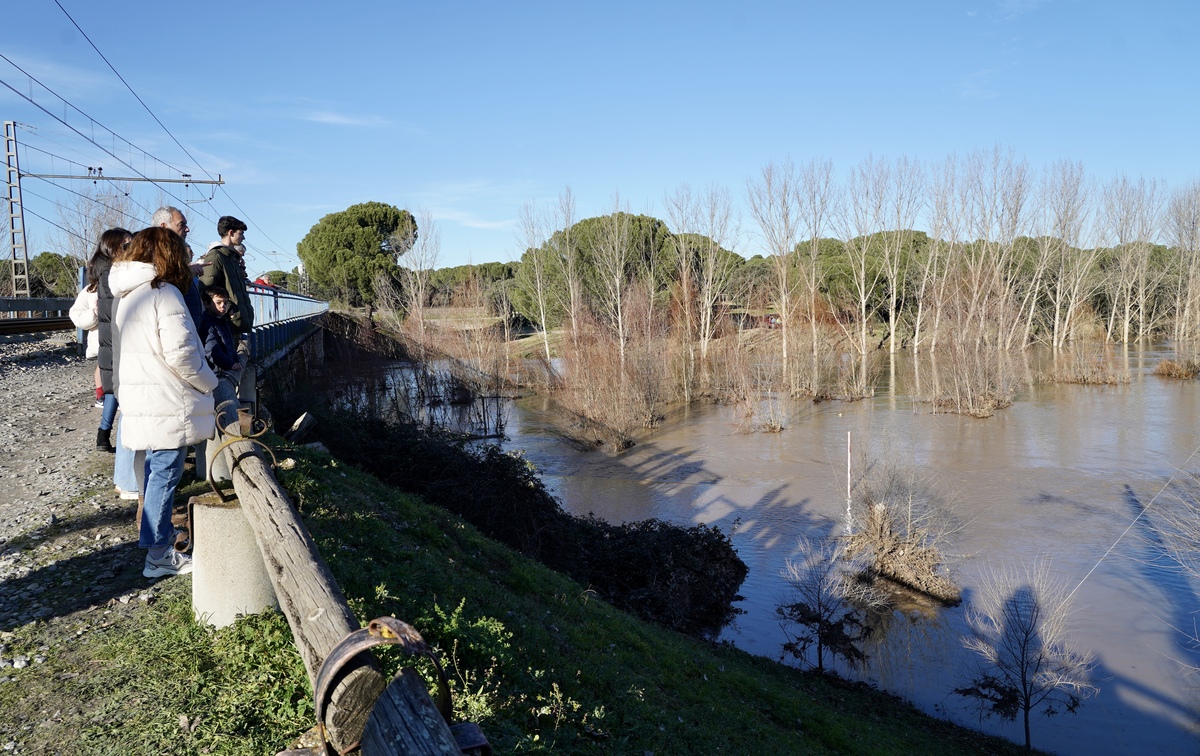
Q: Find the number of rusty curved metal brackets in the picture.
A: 2